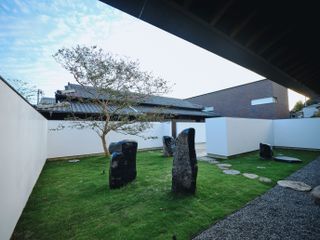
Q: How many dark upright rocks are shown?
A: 4